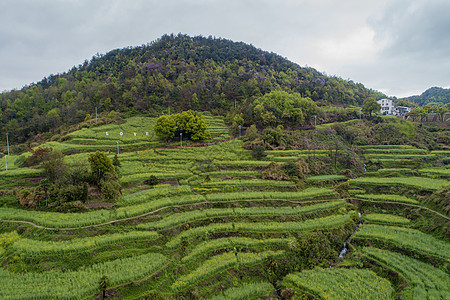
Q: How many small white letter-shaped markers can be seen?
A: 4